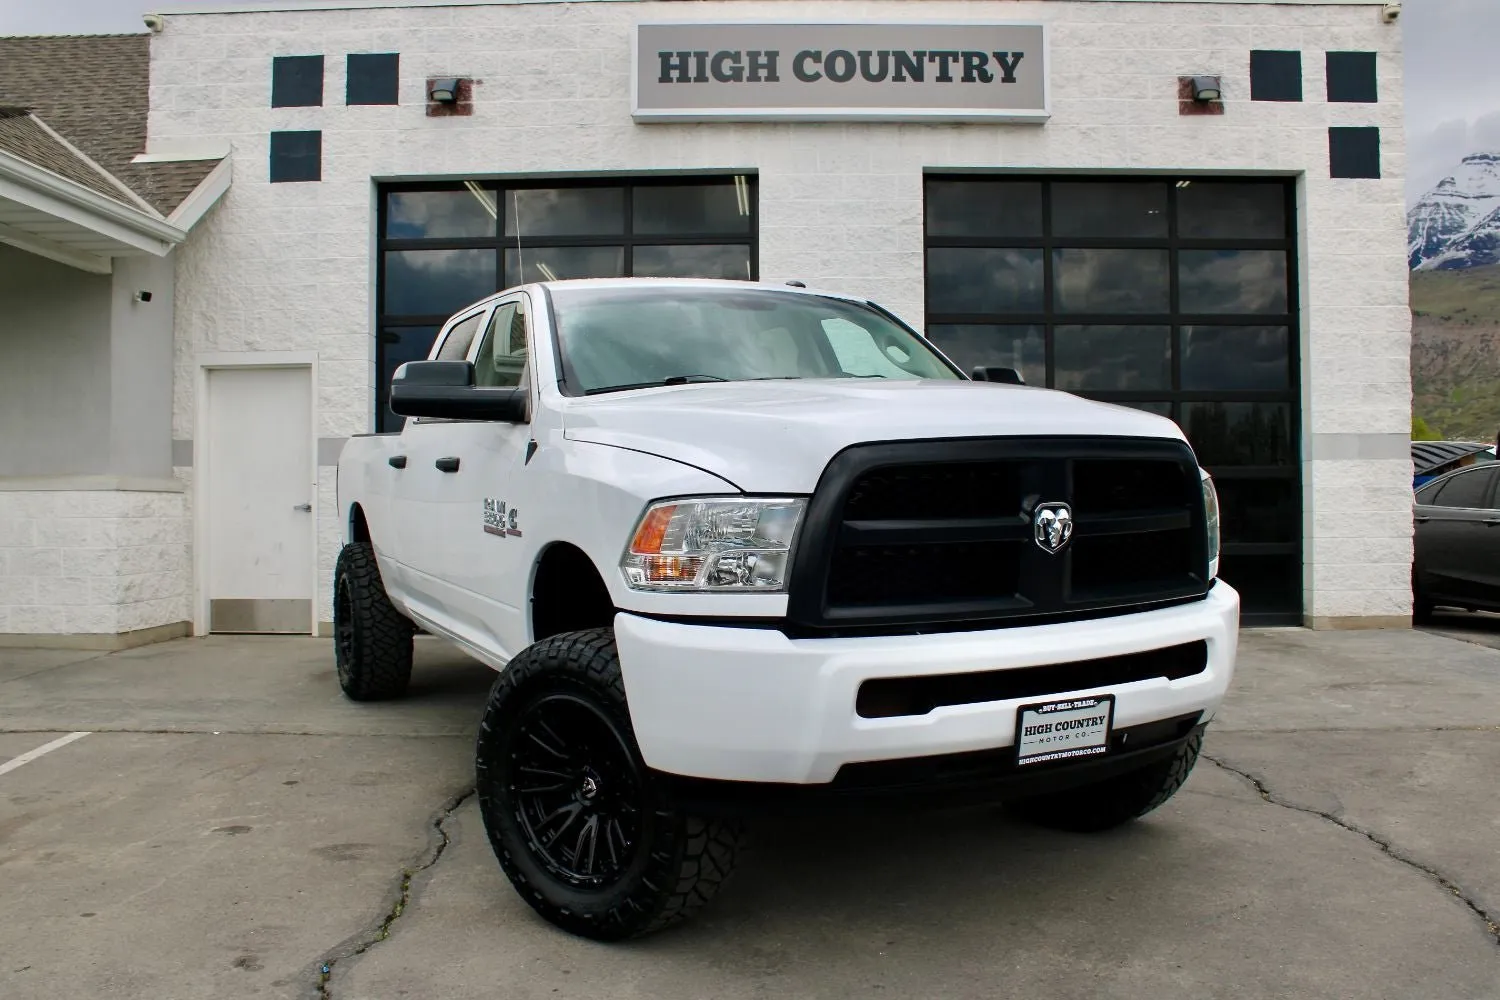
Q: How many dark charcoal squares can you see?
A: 6